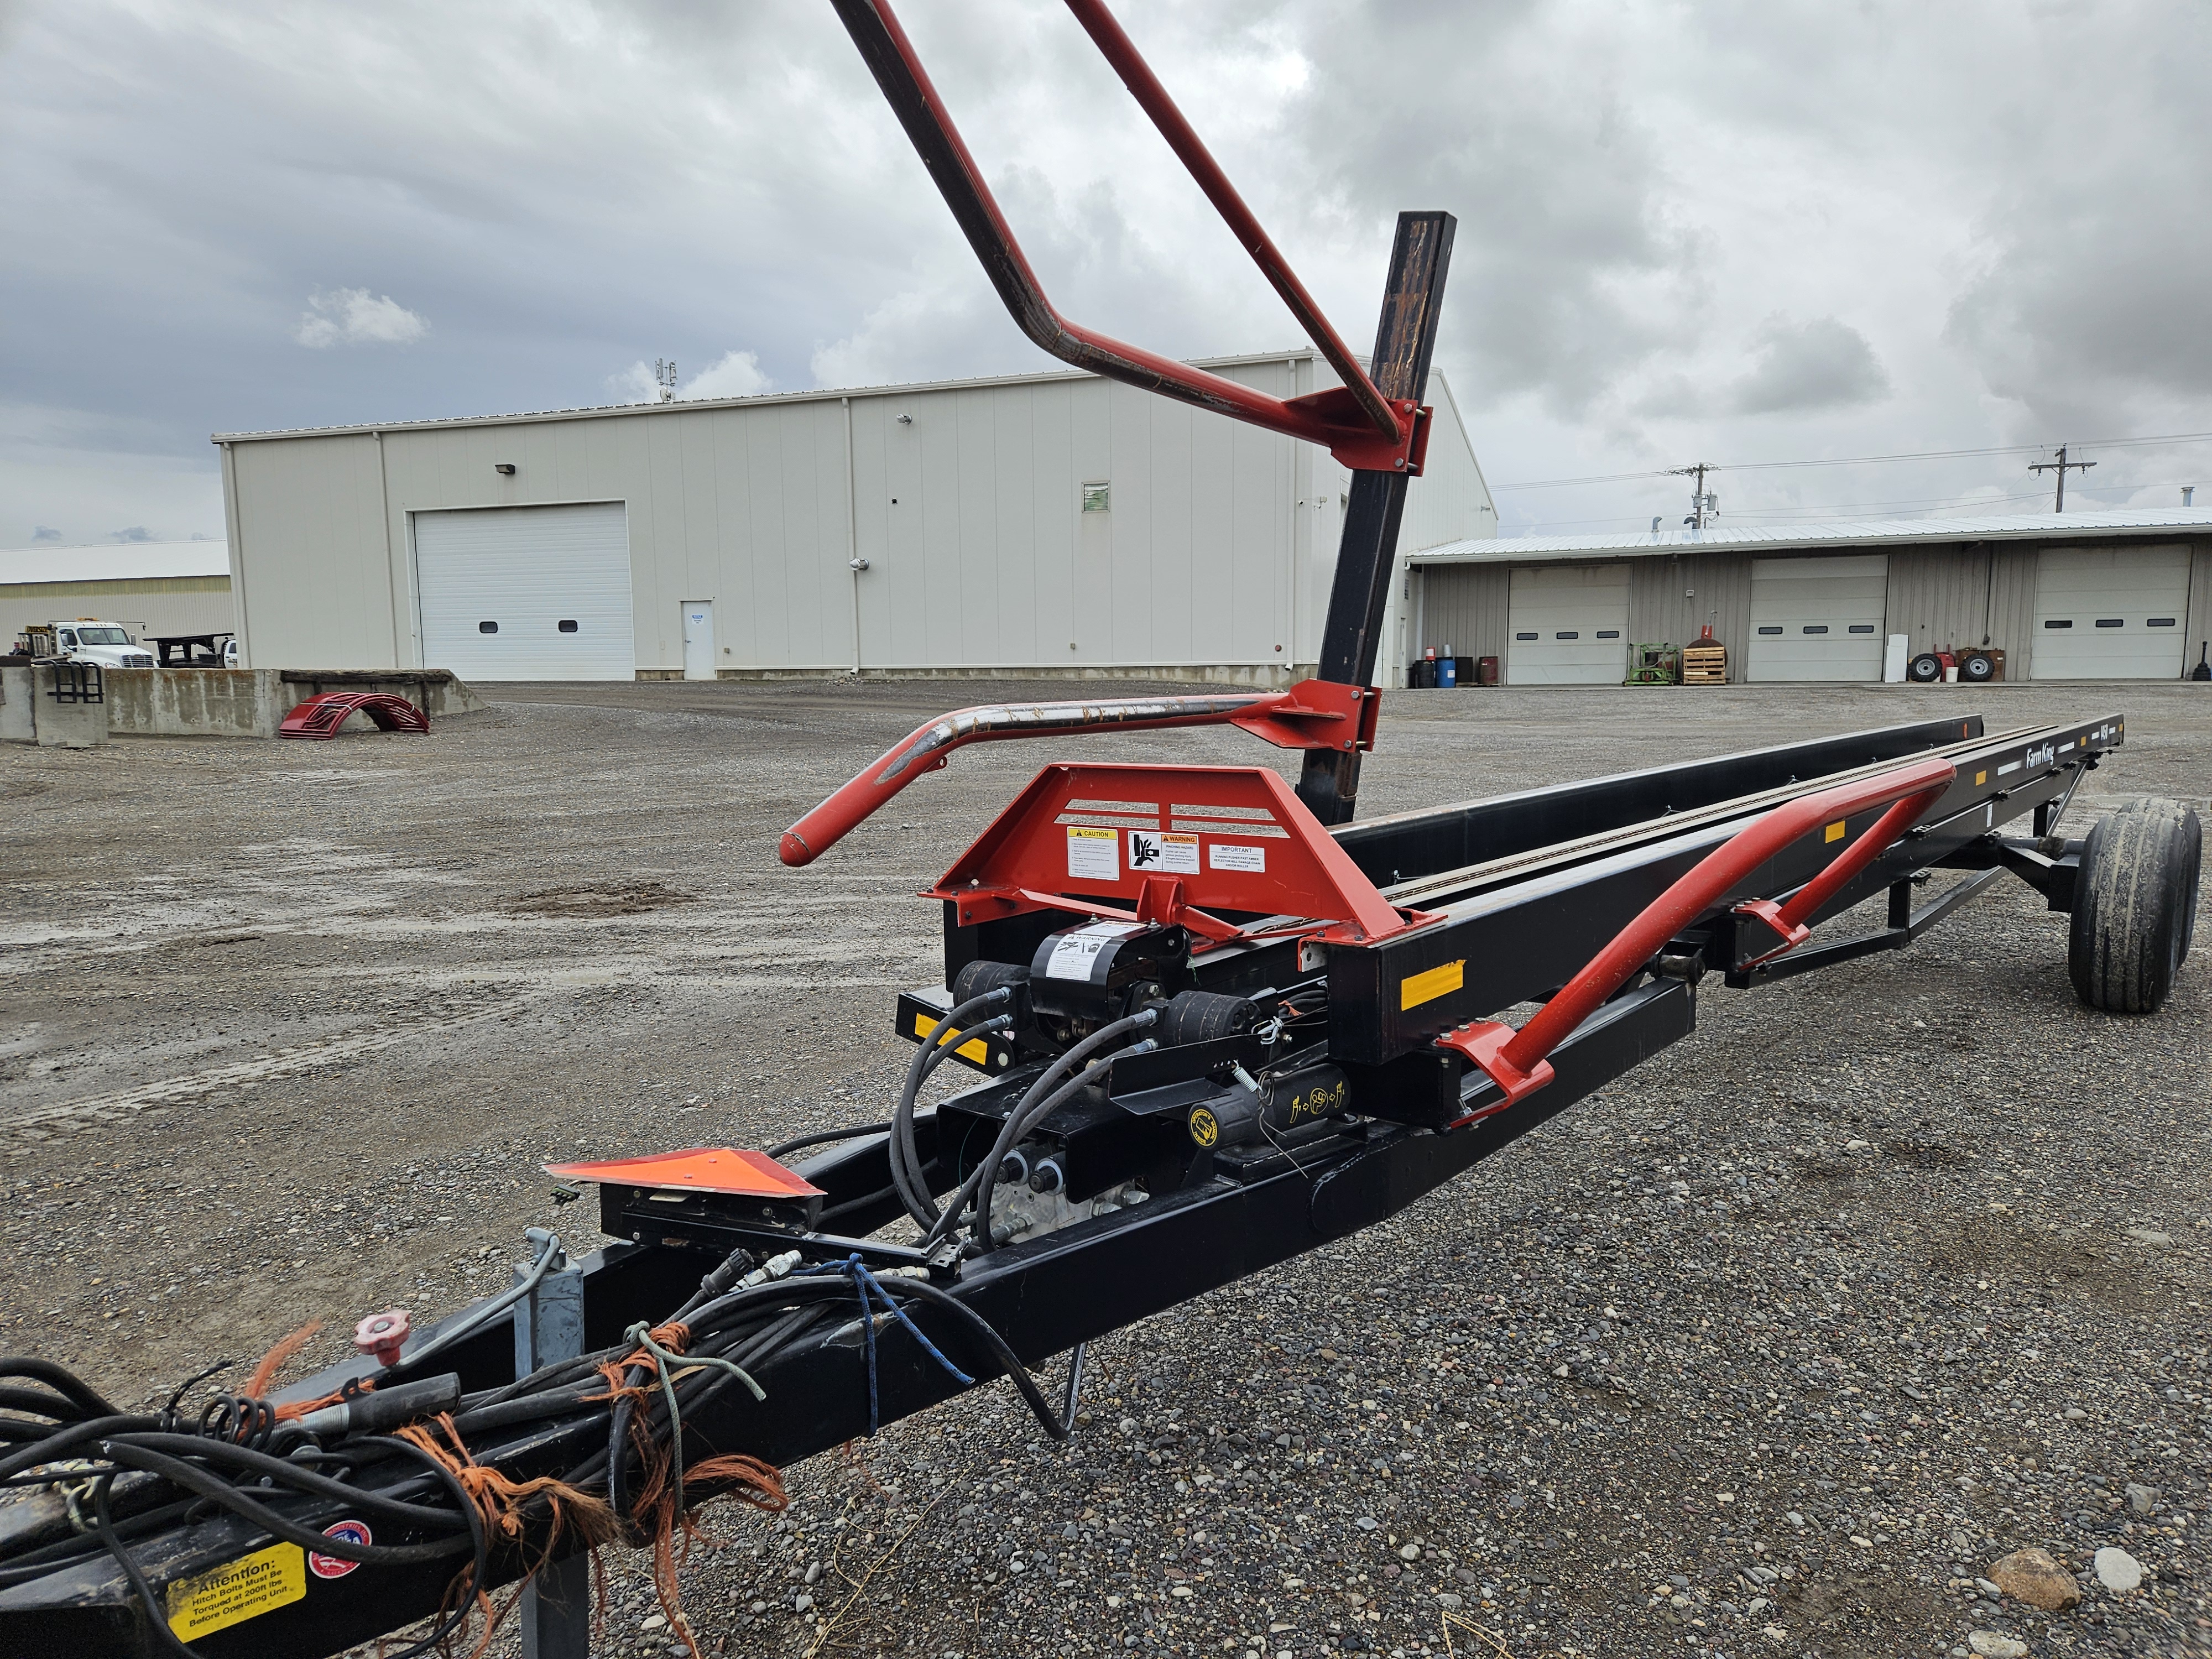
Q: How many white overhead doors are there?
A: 4